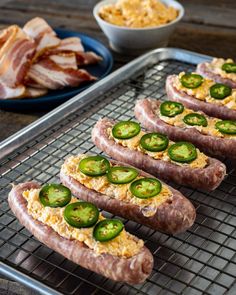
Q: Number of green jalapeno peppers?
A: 15